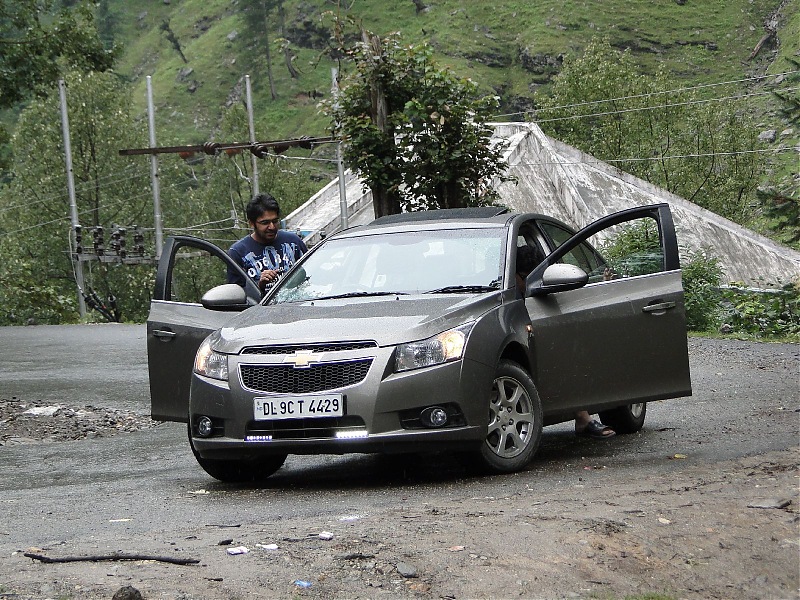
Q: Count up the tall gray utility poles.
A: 4